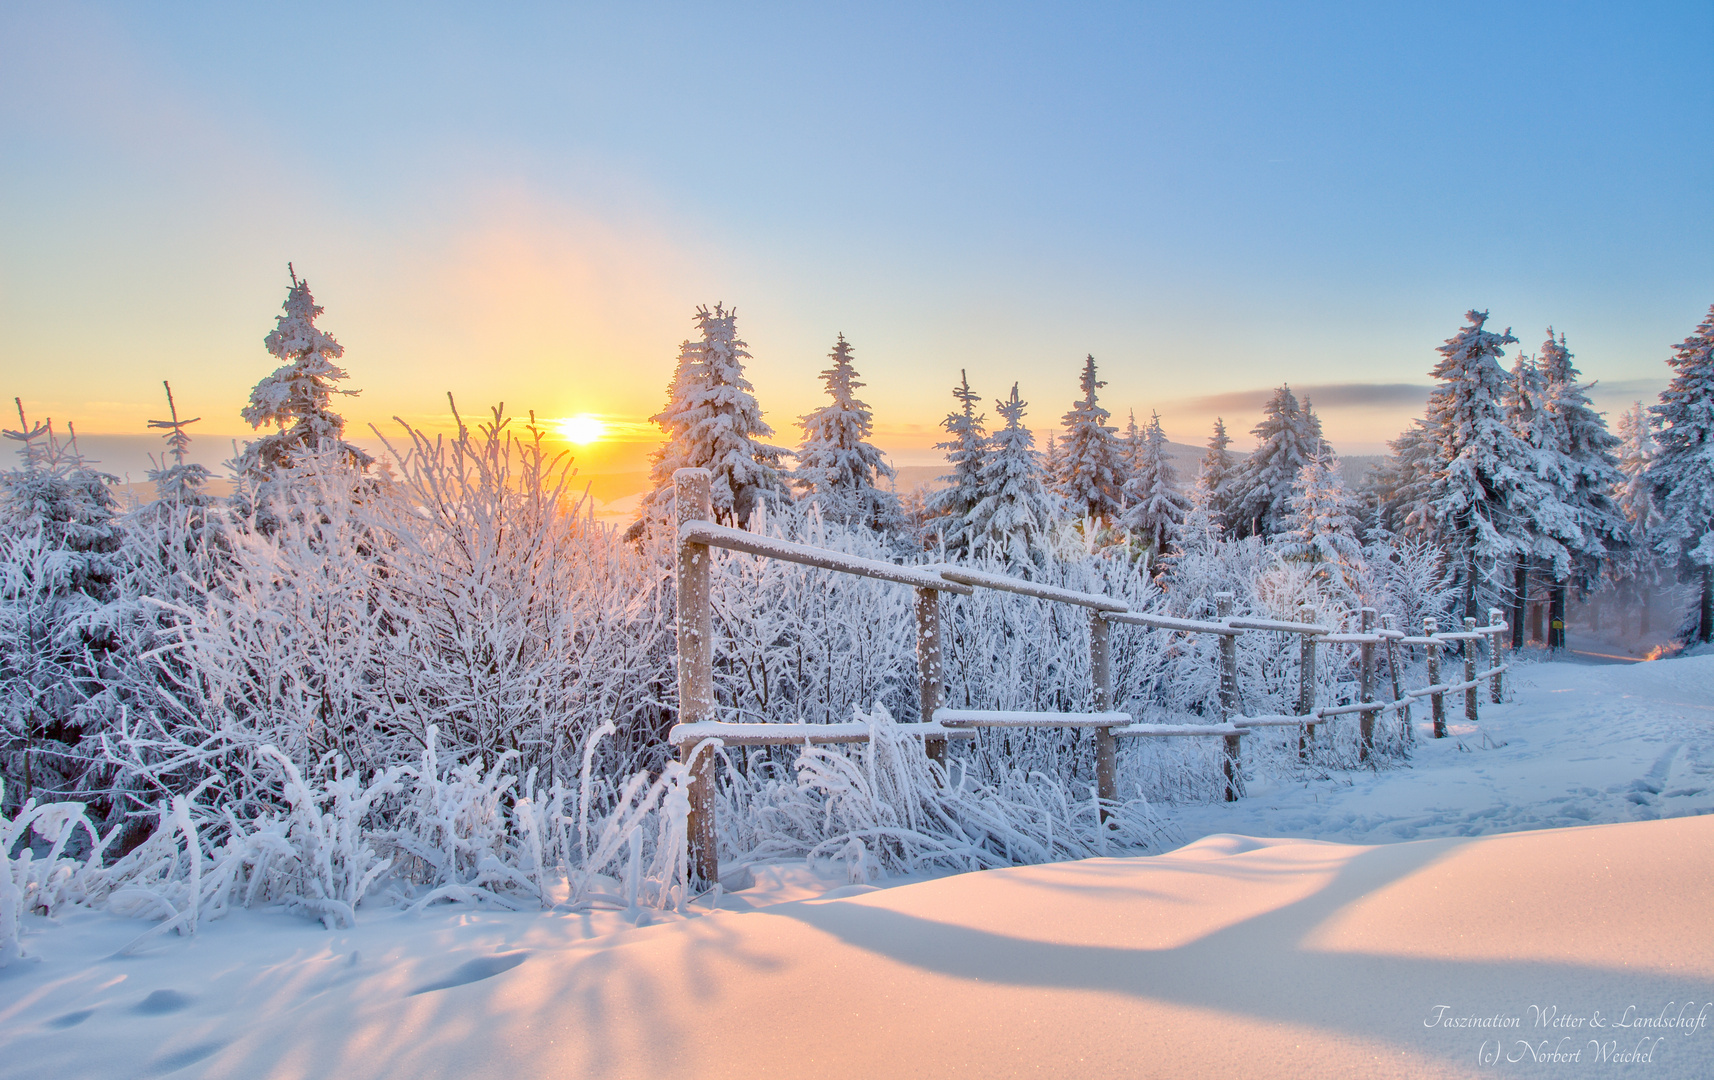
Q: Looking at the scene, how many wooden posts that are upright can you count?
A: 10